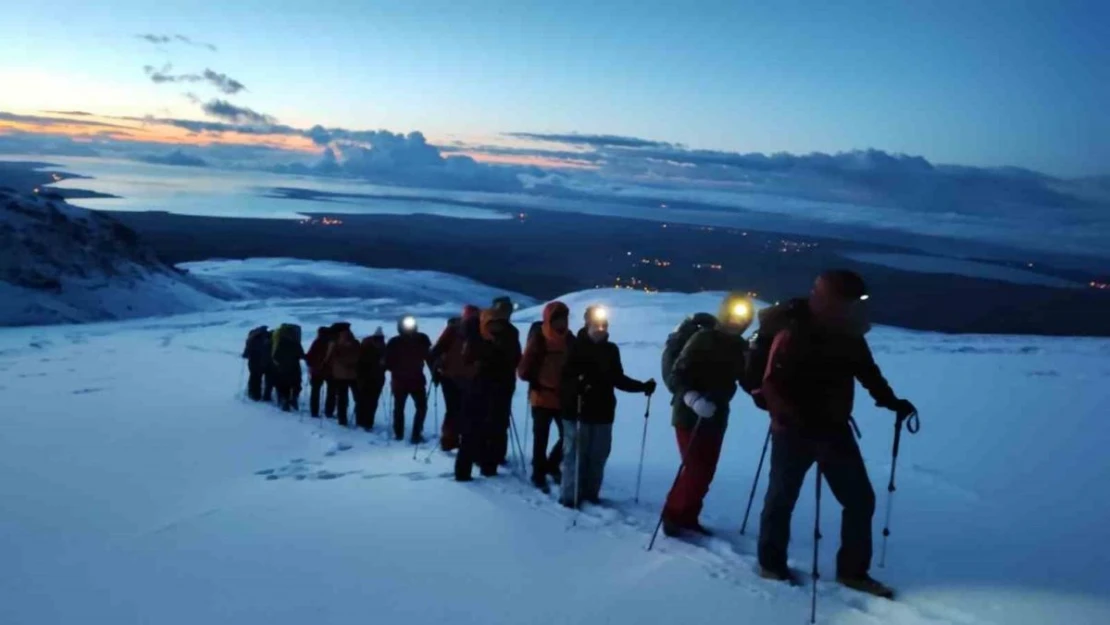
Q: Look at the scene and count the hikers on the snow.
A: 13